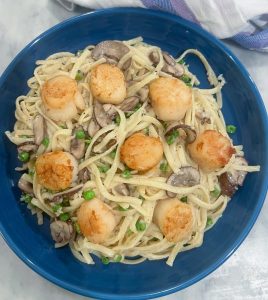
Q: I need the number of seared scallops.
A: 8